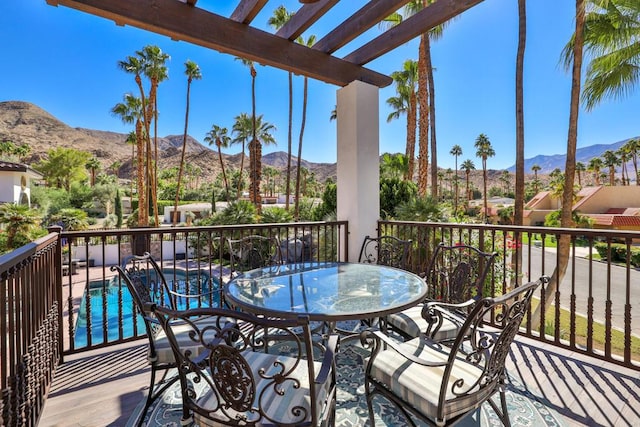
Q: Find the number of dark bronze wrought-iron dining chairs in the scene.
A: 6